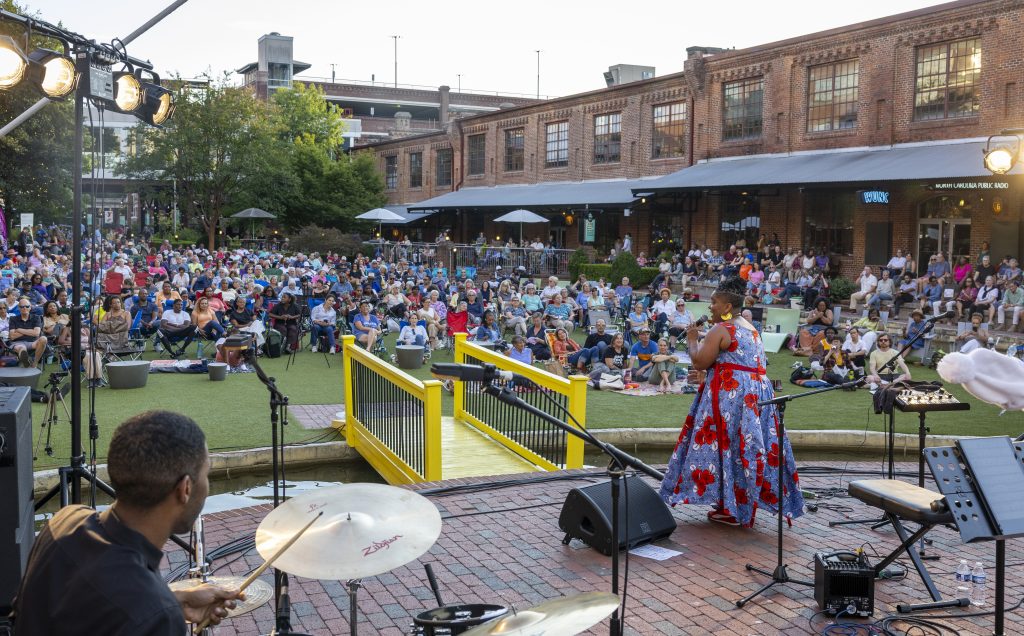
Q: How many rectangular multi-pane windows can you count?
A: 11